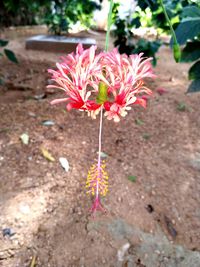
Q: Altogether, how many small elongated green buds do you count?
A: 1